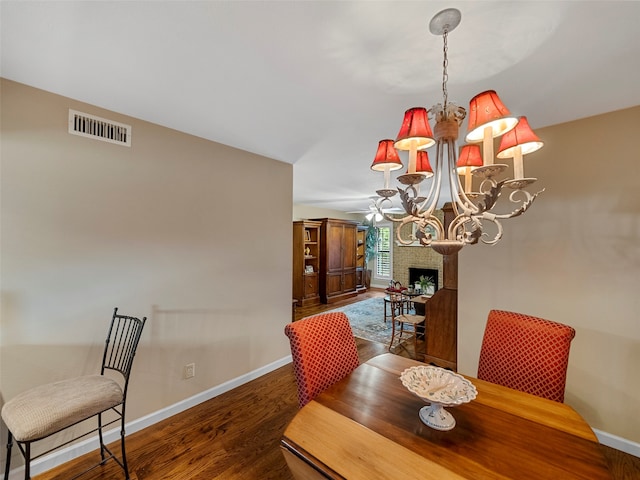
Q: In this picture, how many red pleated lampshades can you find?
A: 6